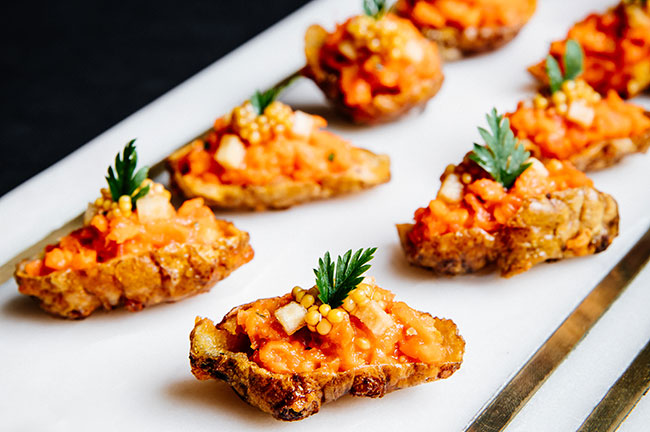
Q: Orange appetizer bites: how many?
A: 8